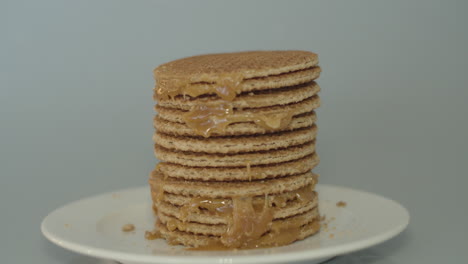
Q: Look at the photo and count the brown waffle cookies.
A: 13